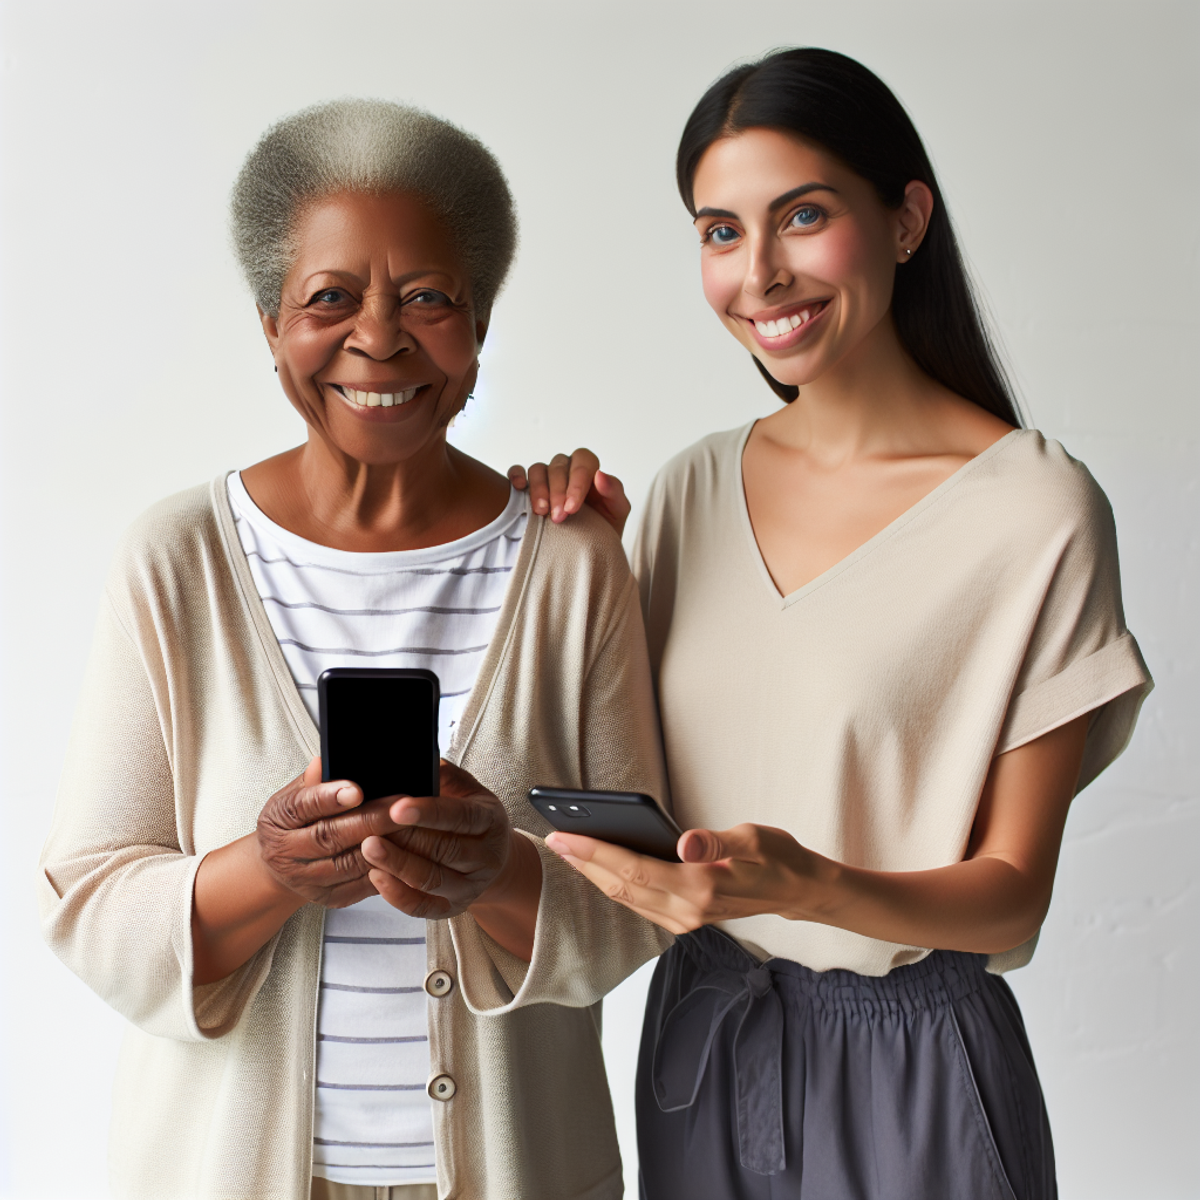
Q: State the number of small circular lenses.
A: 2